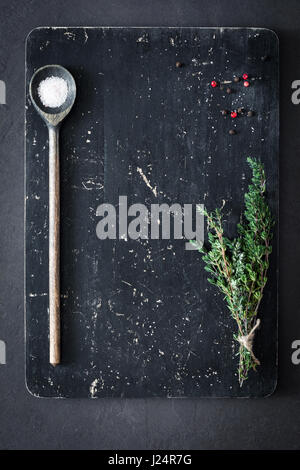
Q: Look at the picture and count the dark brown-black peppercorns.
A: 8